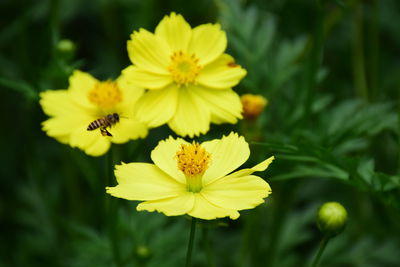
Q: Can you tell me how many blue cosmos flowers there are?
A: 0